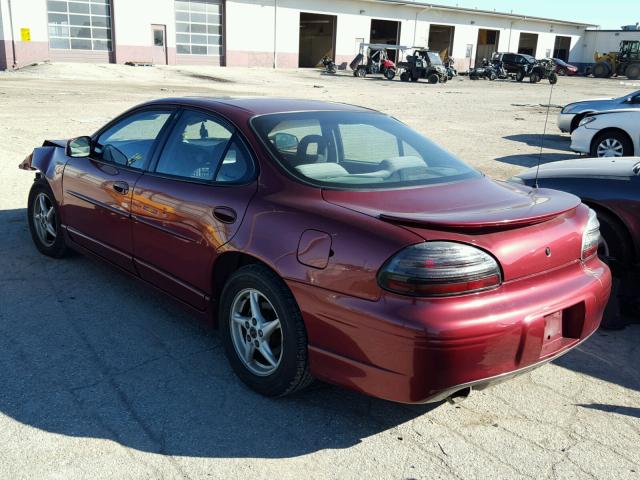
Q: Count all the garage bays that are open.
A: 6